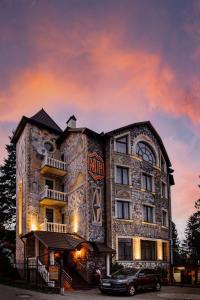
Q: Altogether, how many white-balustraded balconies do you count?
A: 3